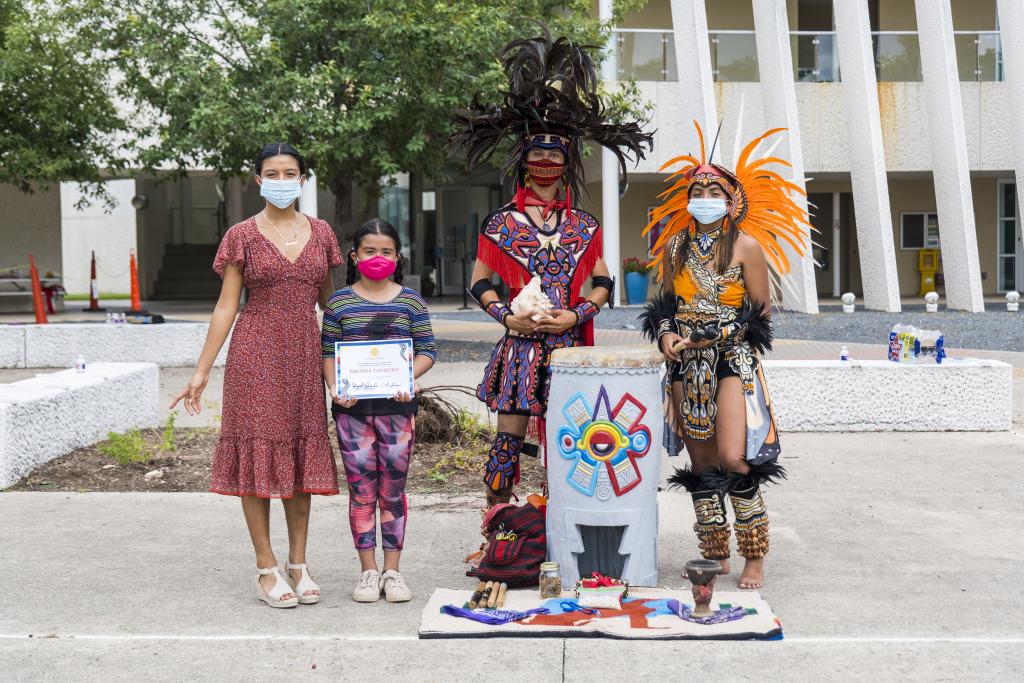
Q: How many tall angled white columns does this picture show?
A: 5